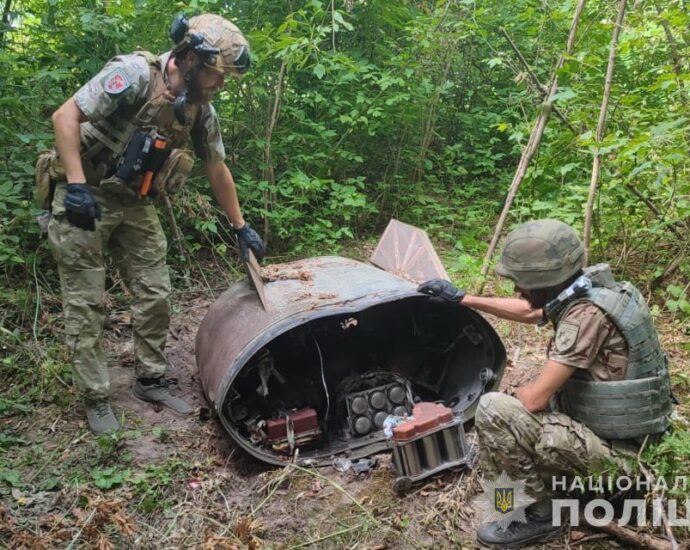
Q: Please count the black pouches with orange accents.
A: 1